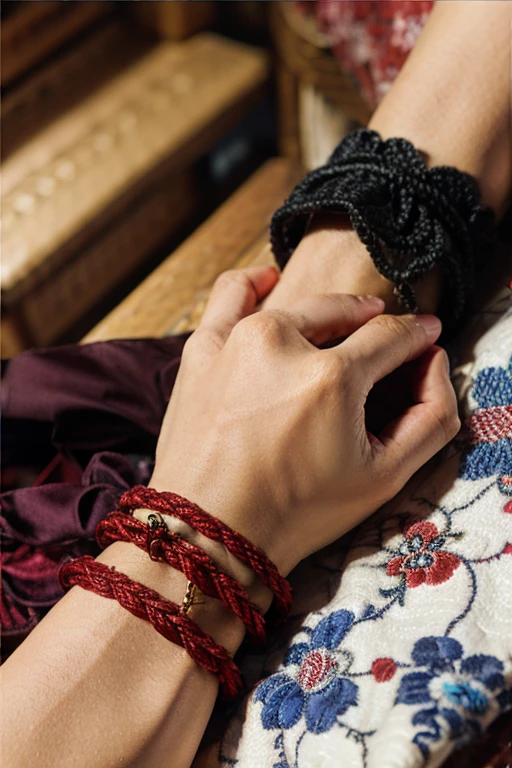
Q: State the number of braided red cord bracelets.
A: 3